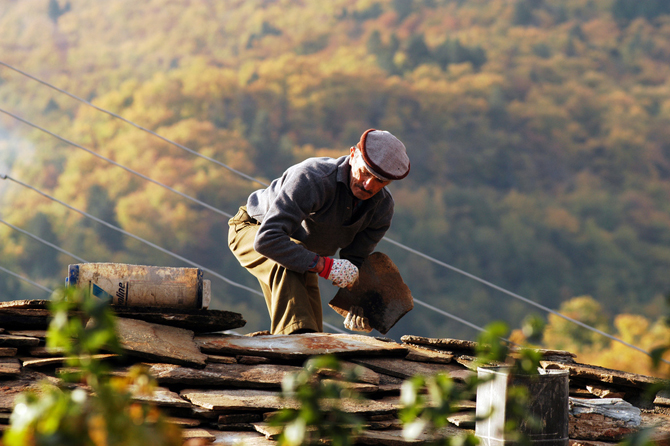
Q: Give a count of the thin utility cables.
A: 5